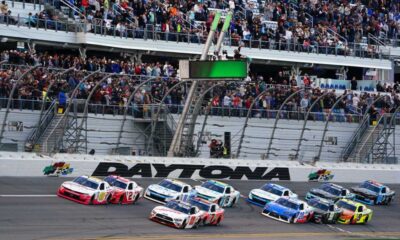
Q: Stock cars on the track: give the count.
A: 12